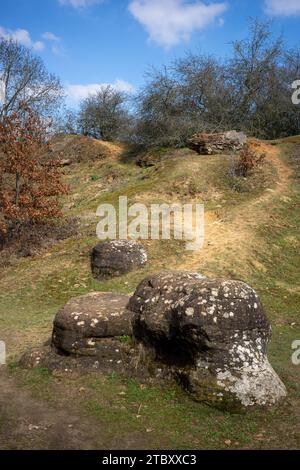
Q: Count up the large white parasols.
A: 0